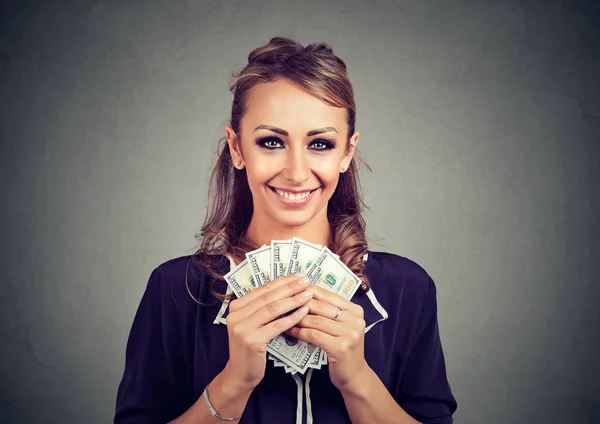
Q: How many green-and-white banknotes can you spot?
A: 5